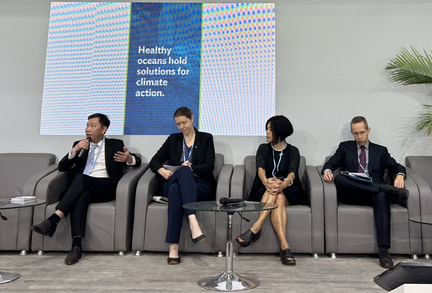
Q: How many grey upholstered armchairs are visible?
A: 6